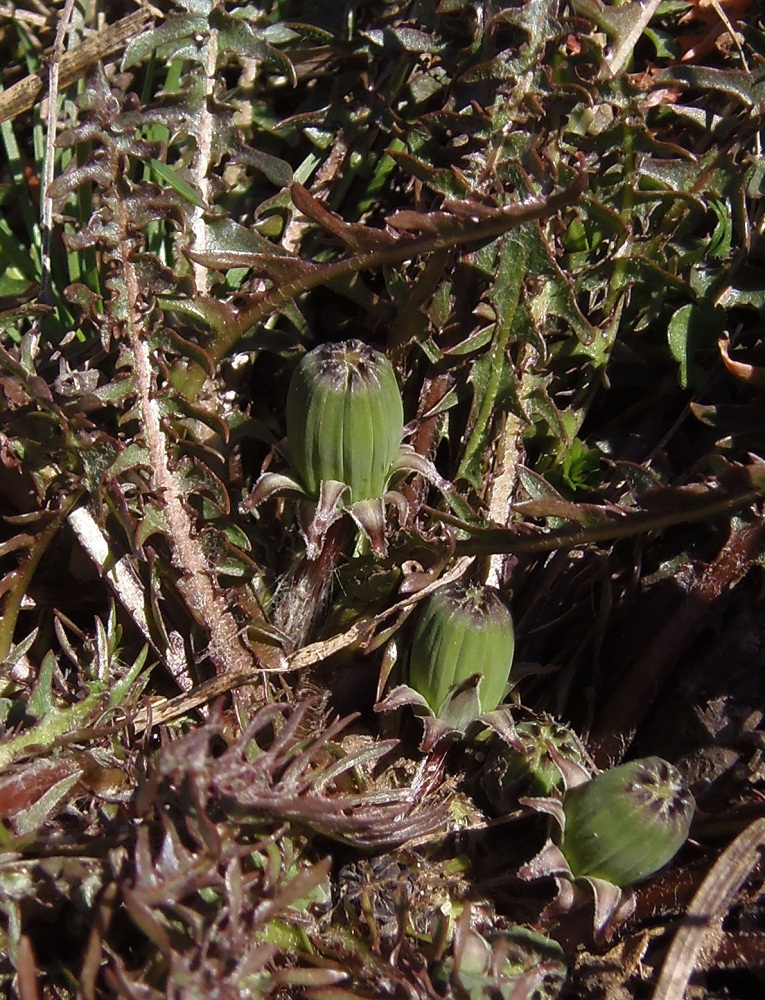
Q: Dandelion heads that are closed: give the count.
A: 4